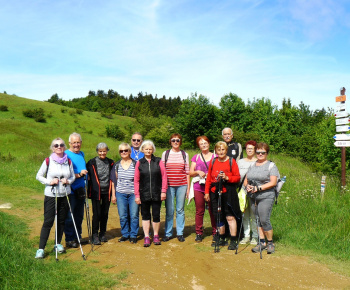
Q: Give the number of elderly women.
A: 9